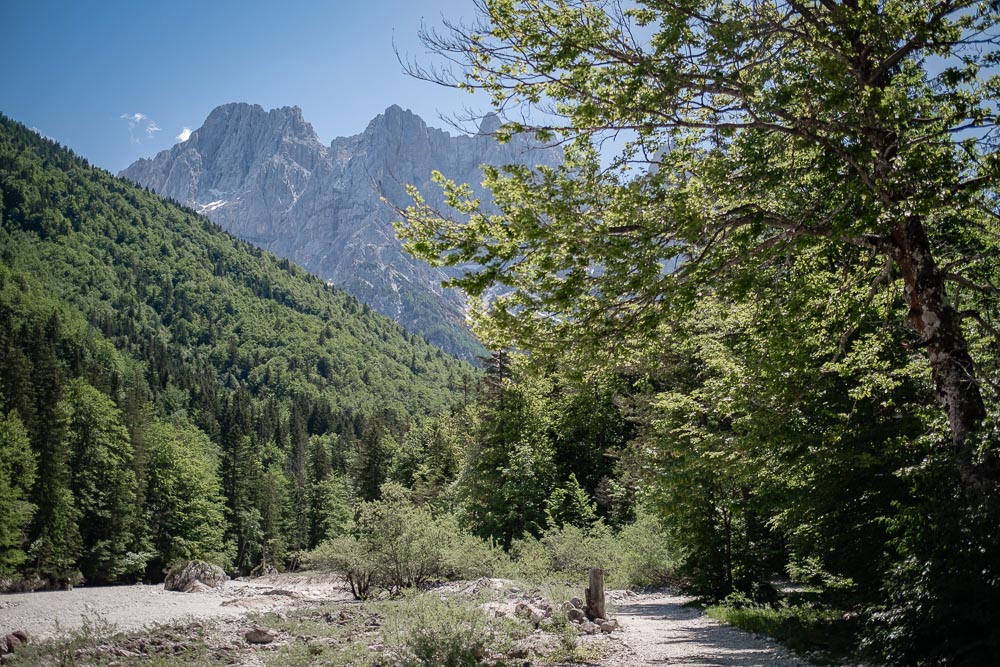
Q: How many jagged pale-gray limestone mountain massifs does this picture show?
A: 1